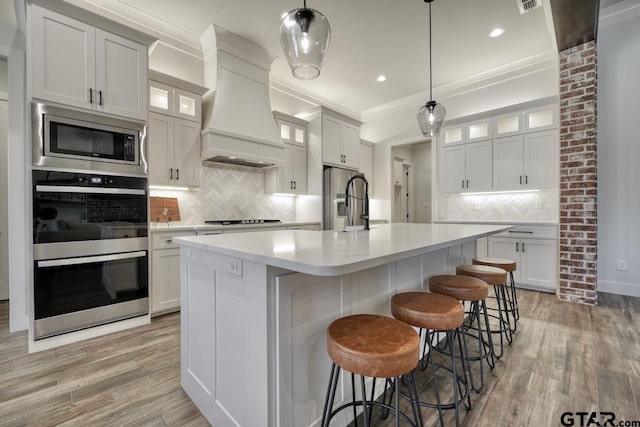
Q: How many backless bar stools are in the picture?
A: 5